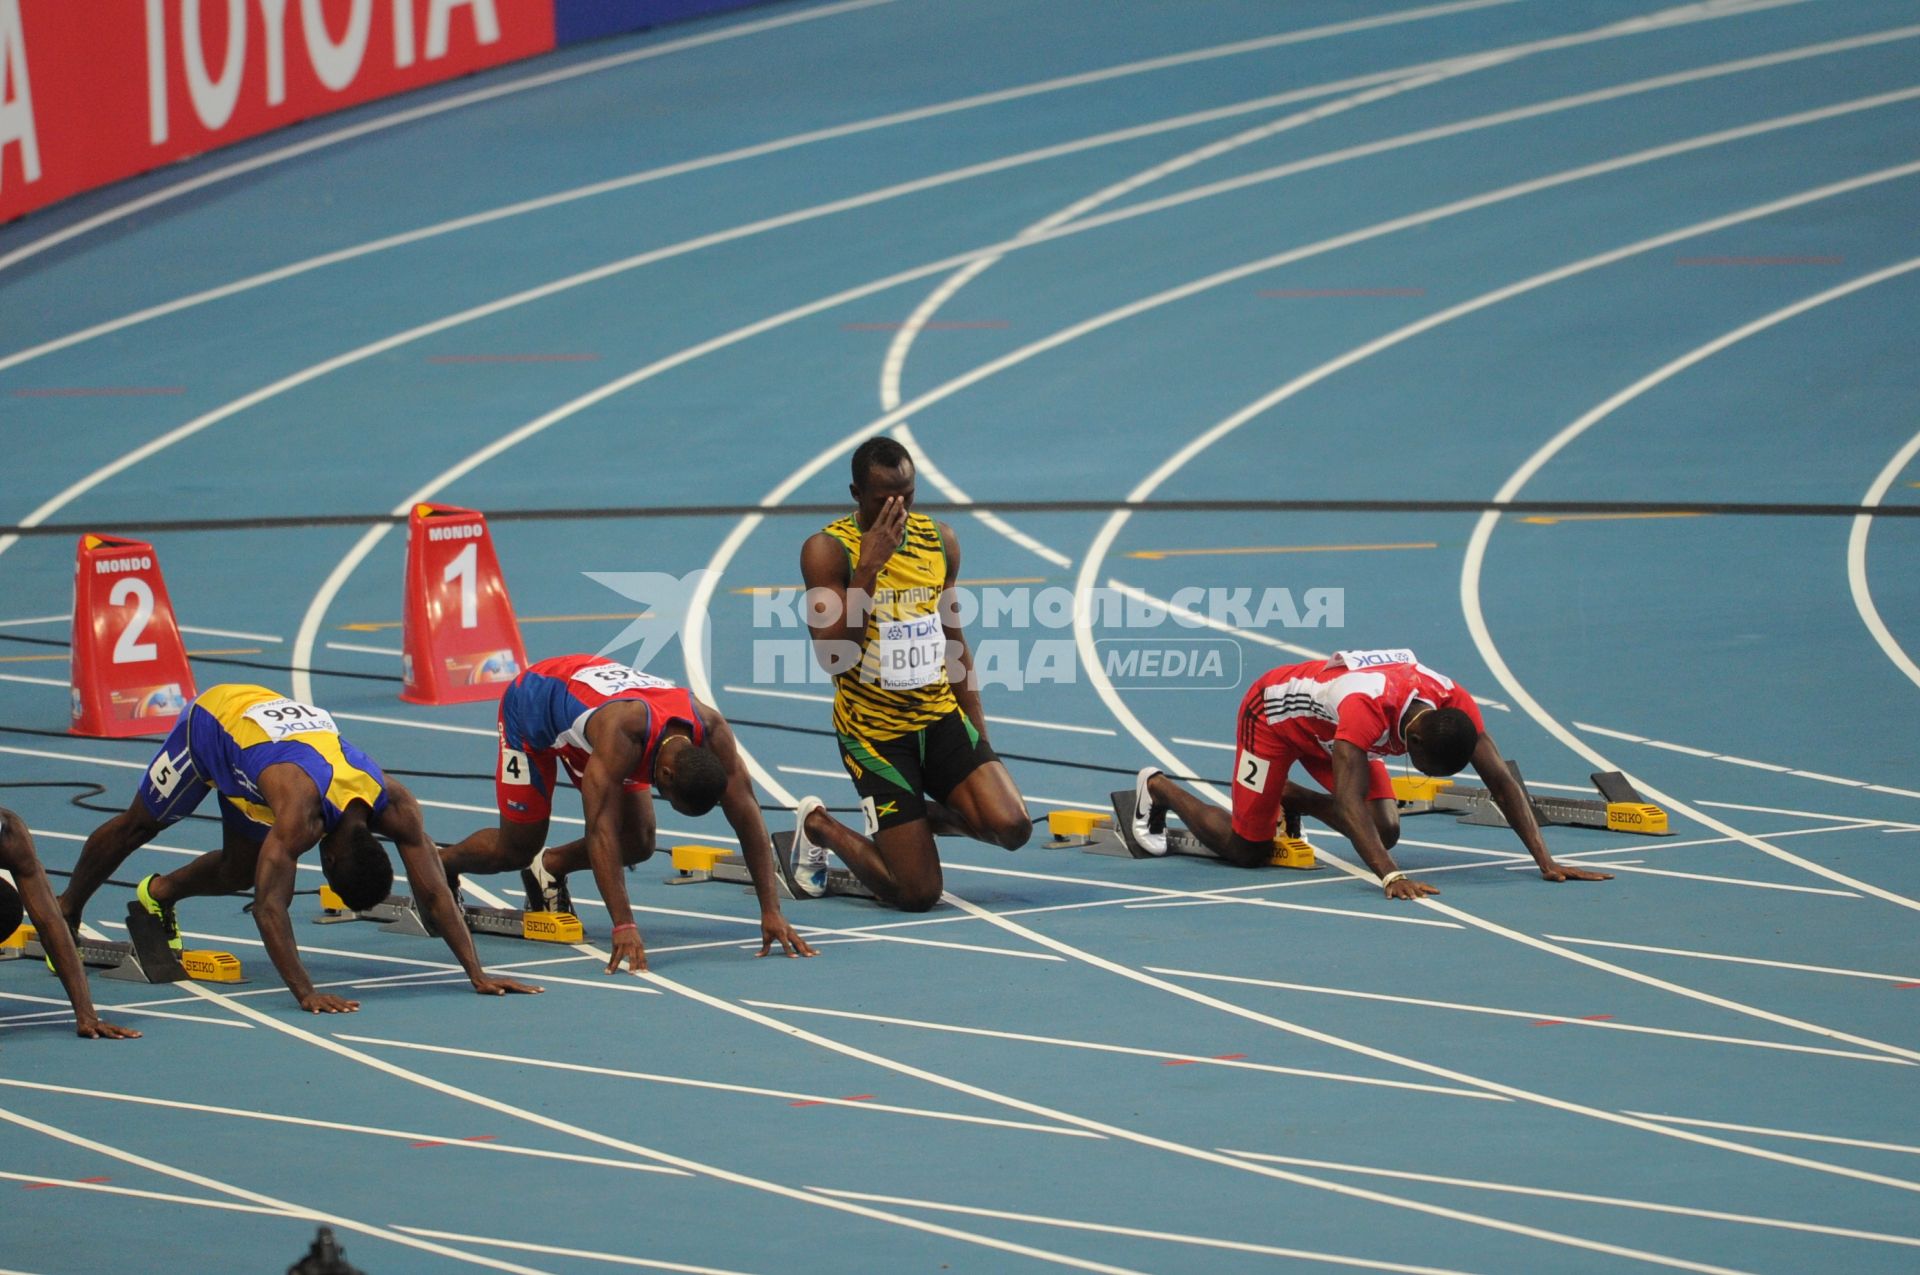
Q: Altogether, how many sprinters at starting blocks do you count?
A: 5